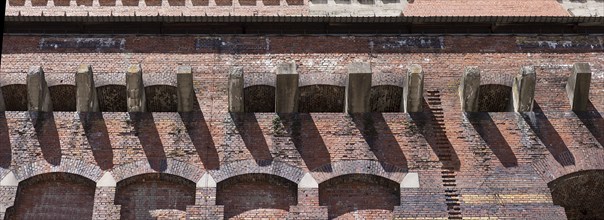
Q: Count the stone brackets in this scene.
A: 11